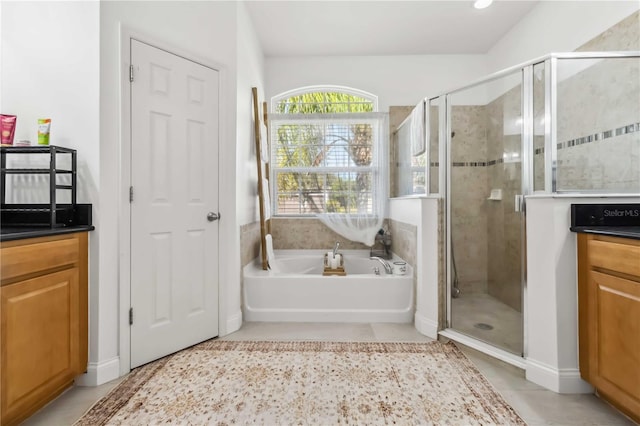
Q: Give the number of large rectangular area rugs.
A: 1